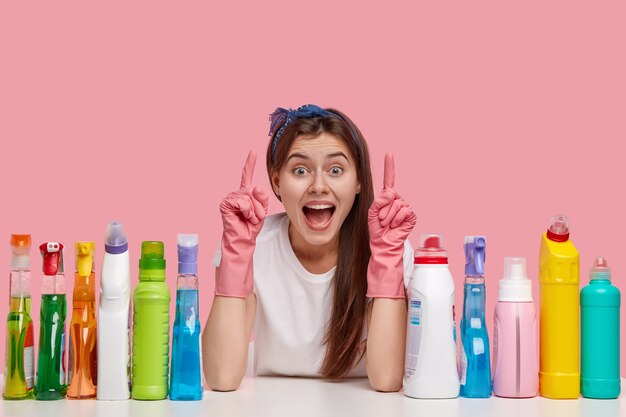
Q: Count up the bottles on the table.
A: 11